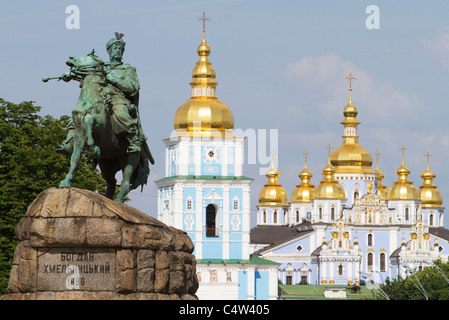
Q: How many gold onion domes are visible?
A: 8